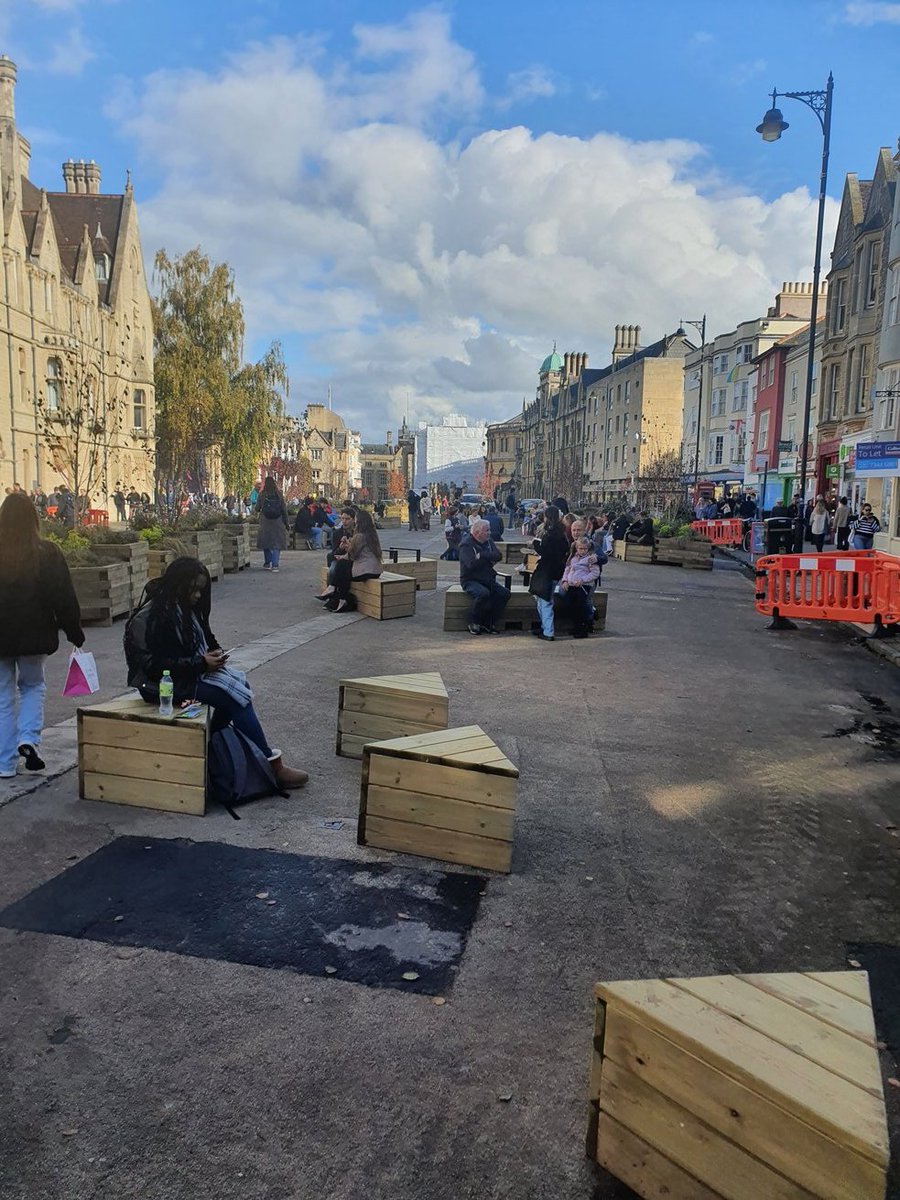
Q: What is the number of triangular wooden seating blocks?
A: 4